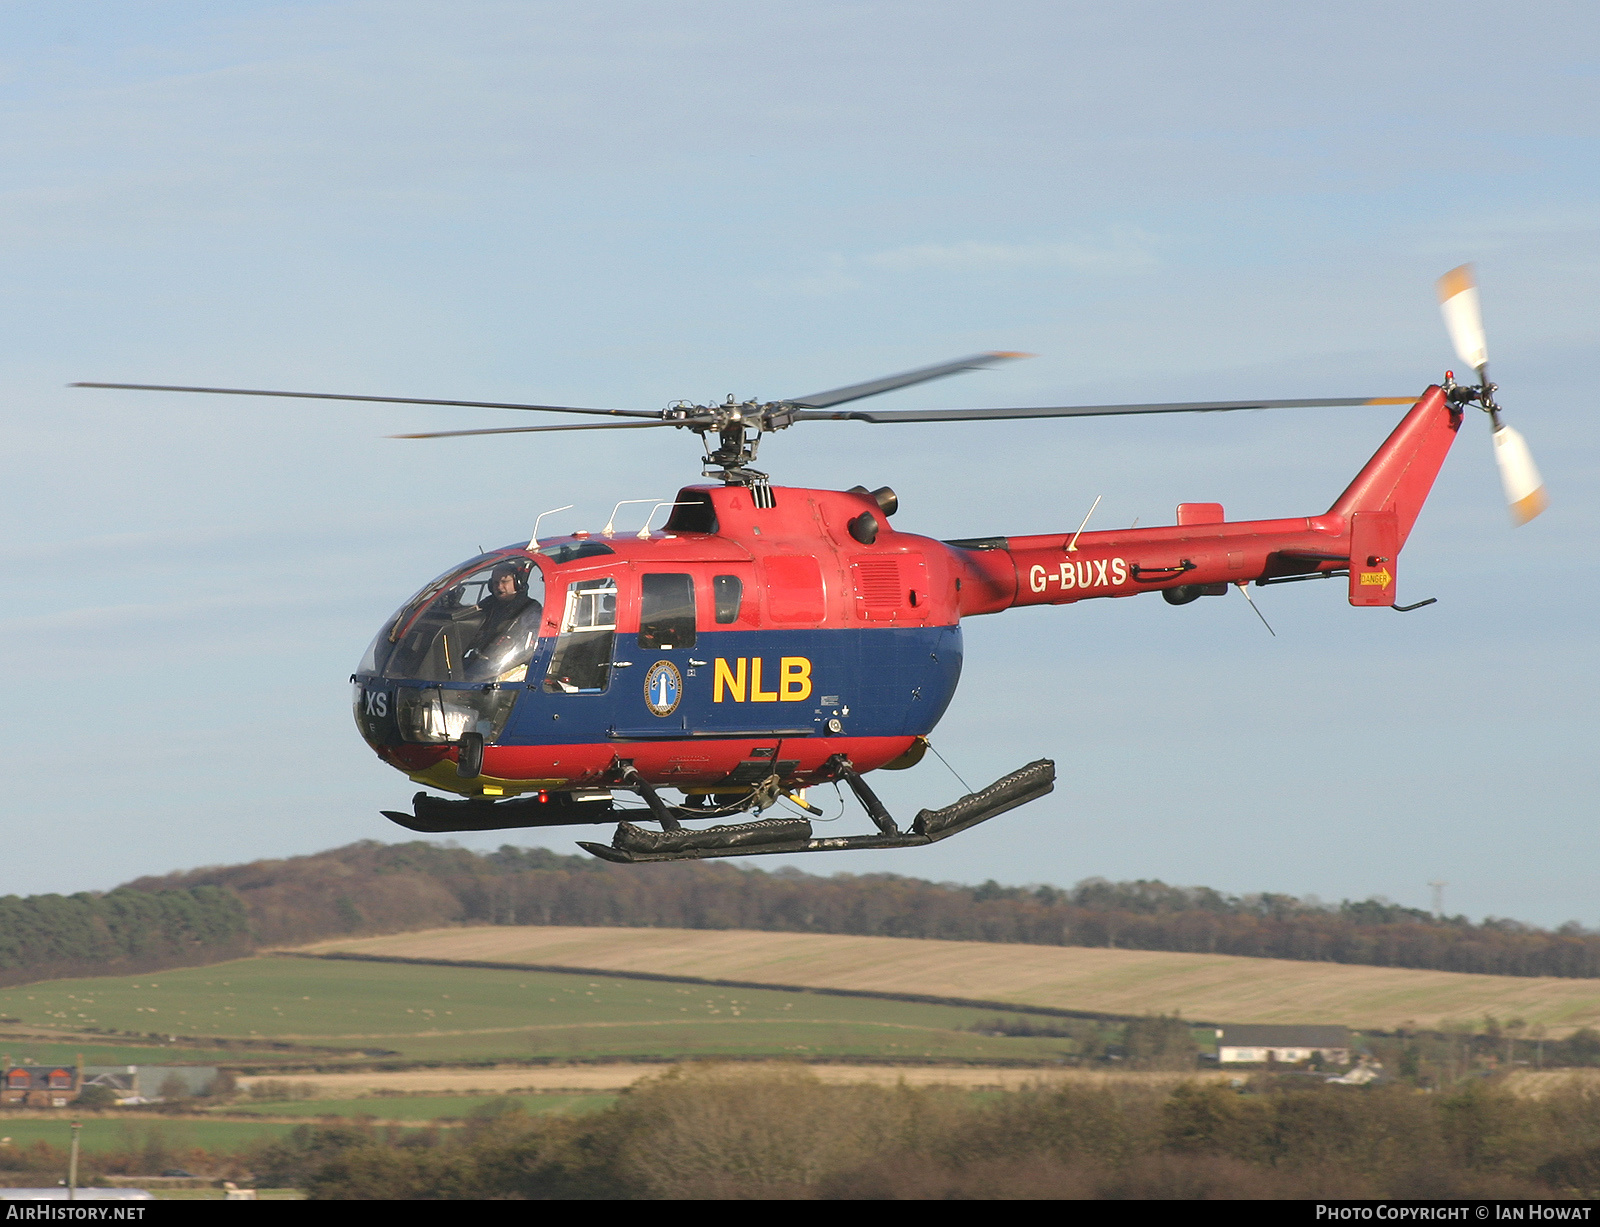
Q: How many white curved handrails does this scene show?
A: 3